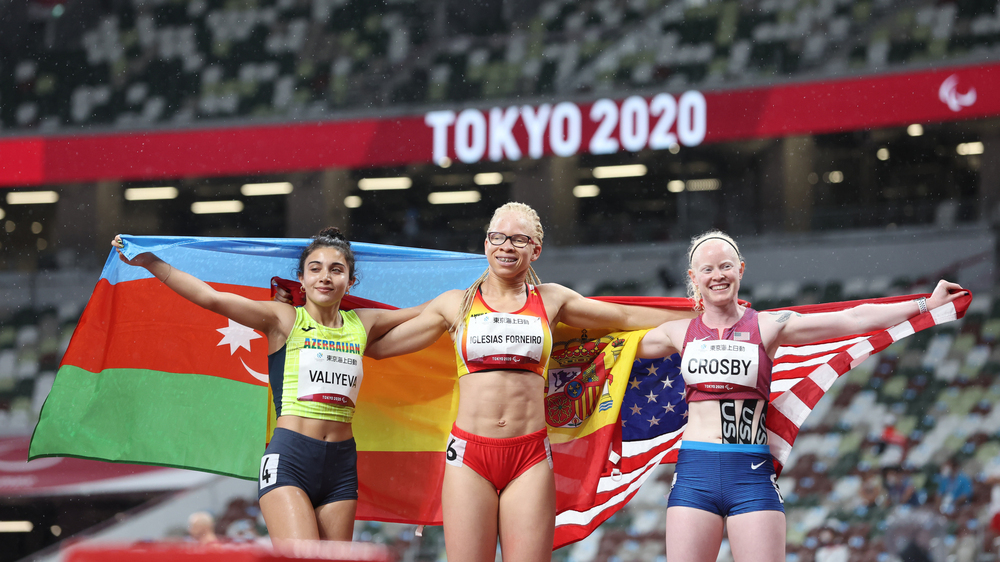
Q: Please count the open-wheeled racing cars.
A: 0